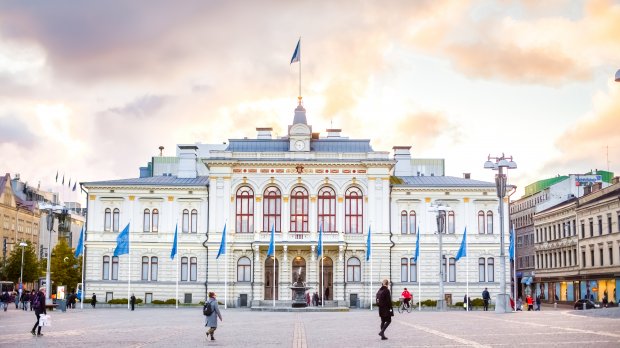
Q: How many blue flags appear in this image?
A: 11